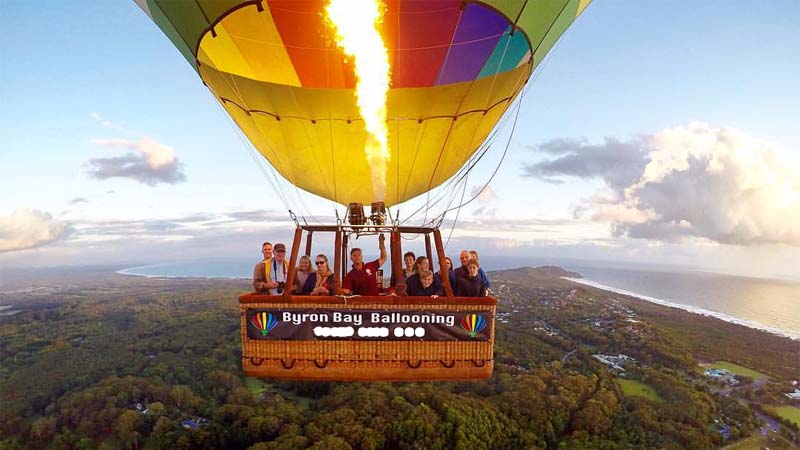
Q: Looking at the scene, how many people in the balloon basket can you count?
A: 12